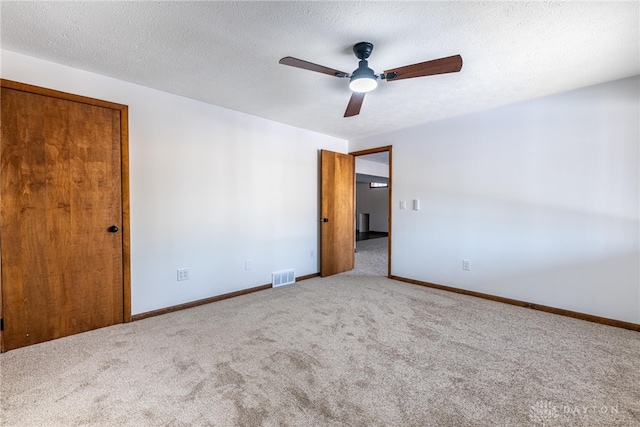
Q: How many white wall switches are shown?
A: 2